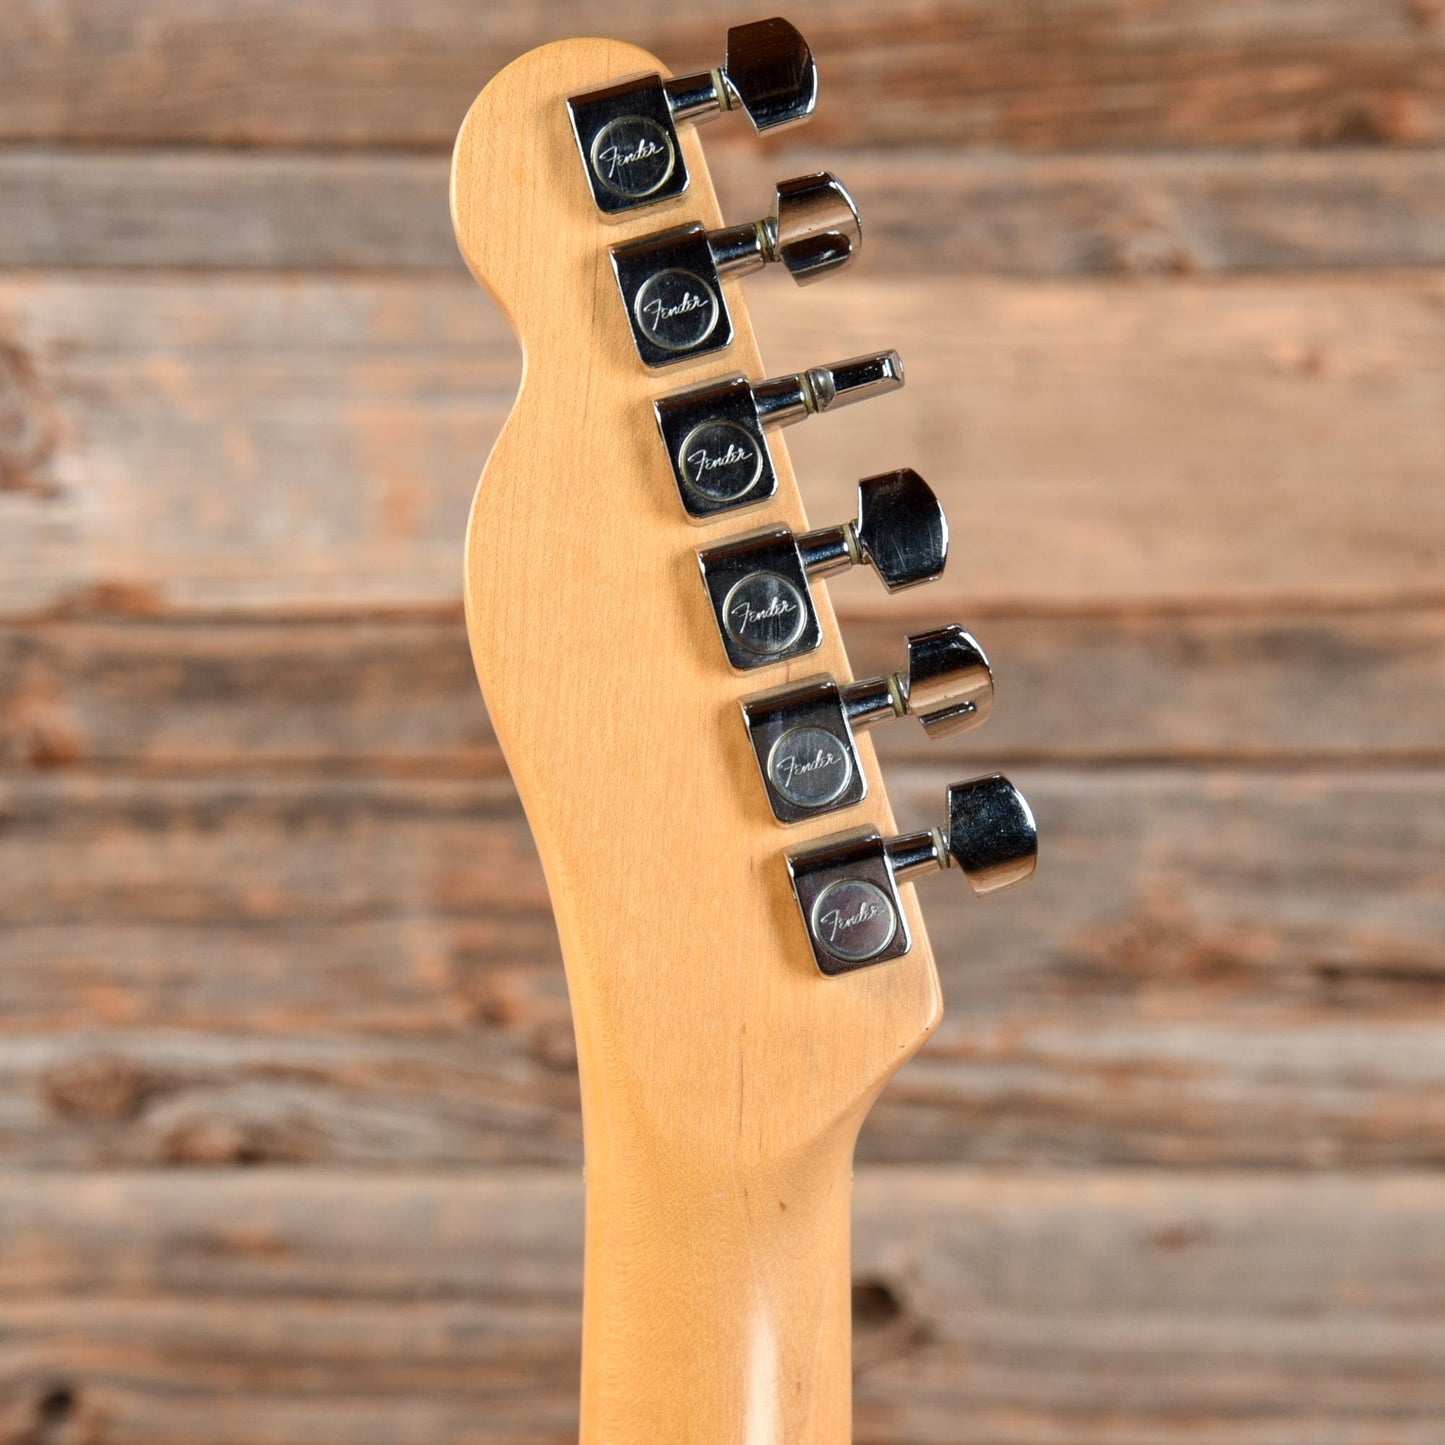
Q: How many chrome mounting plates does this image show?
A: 6